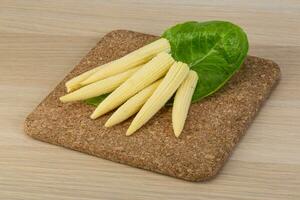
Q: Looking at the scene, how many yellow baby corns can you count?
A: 7